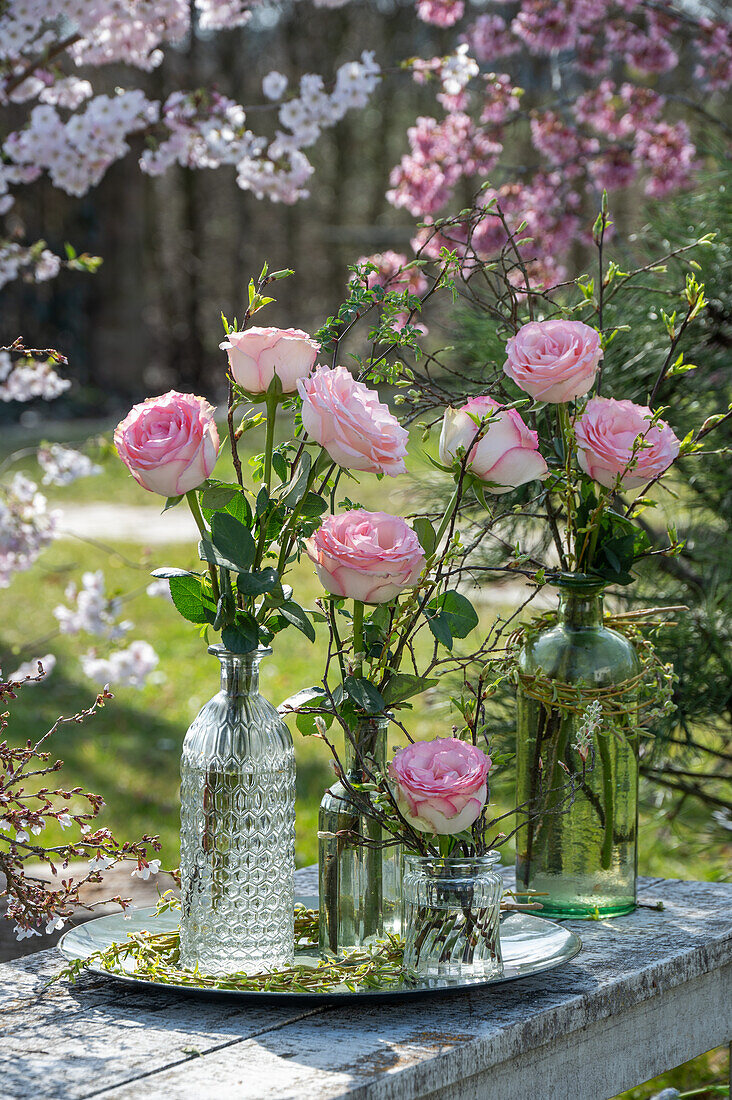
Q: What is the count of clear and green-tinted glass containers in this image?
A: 4